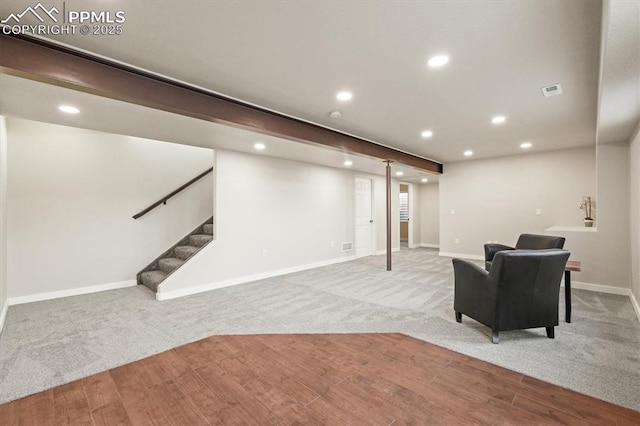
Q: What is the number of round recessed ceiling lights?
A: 11